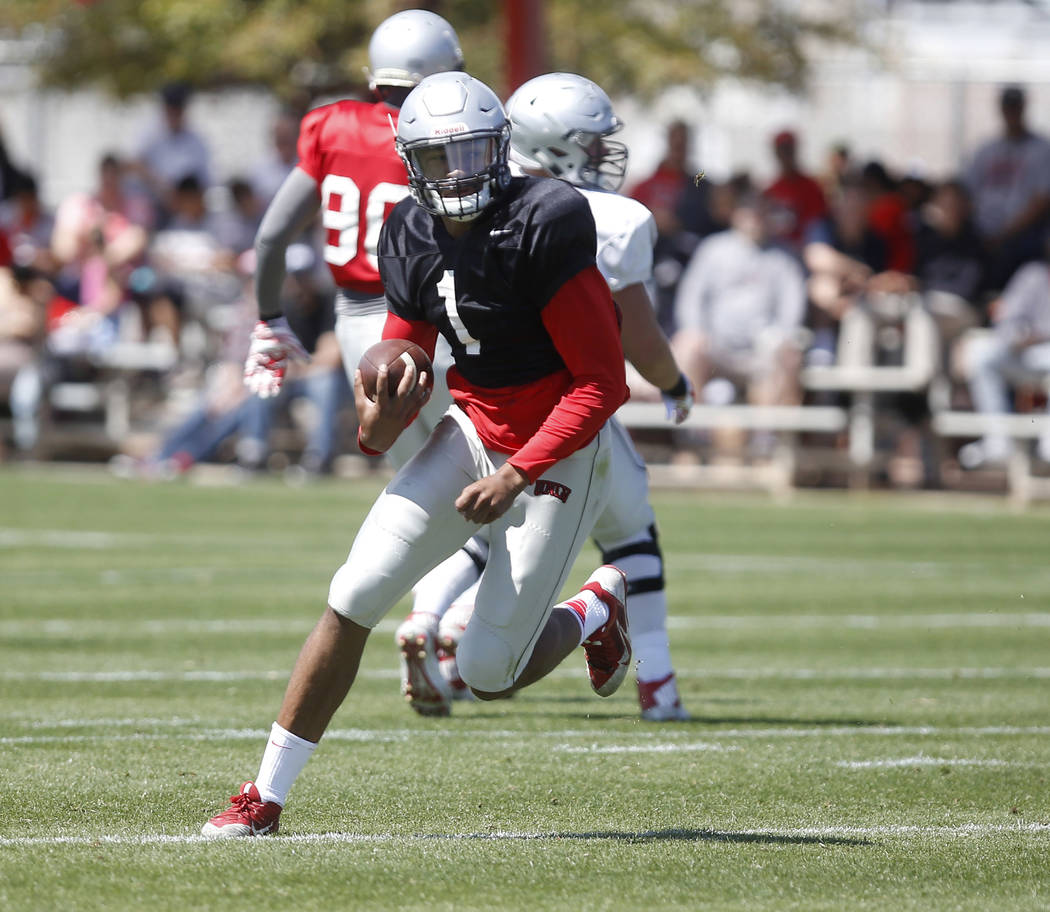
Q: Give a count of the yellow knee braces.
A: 0